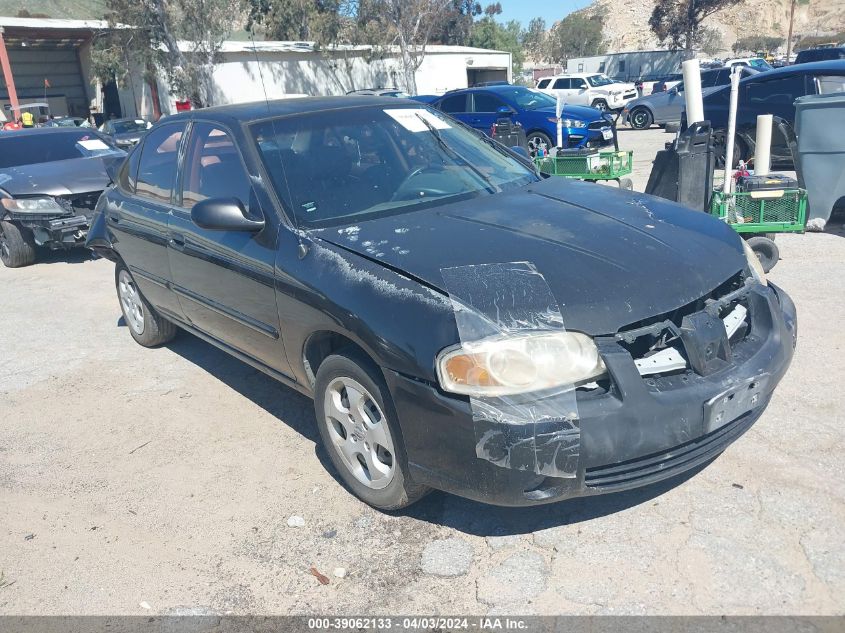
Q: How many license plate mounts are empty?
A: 1